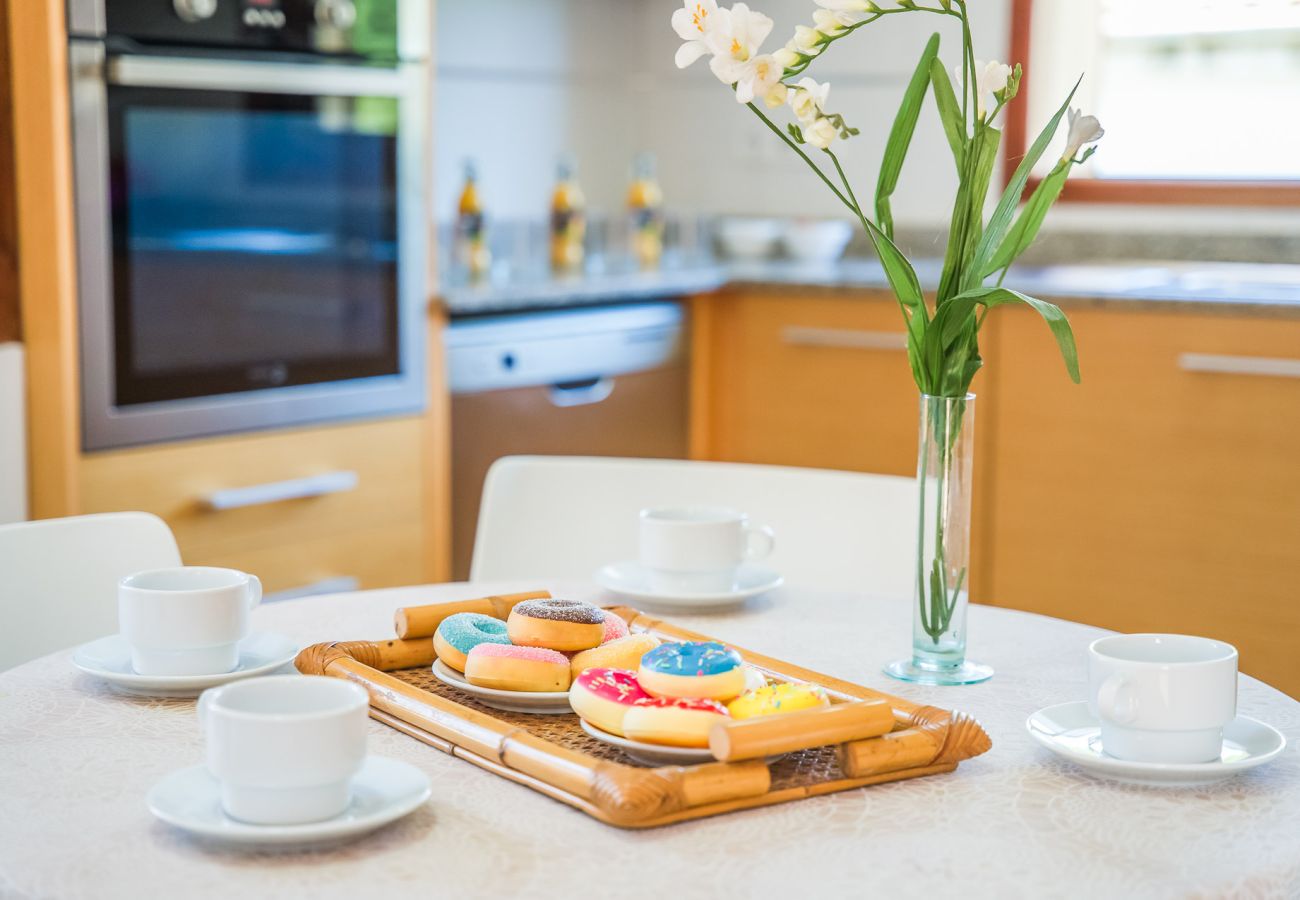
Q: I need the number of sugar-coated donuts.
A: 5